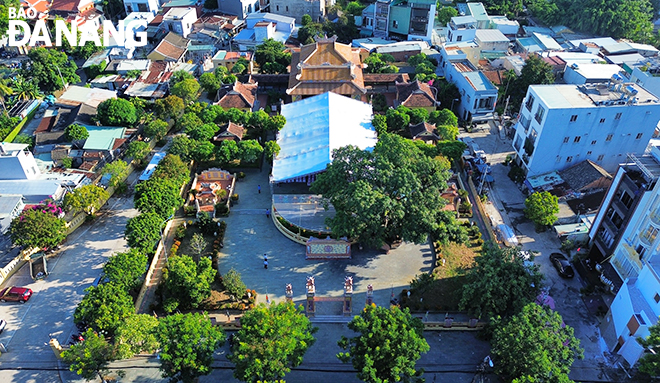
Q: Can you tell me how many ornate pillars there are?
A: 4